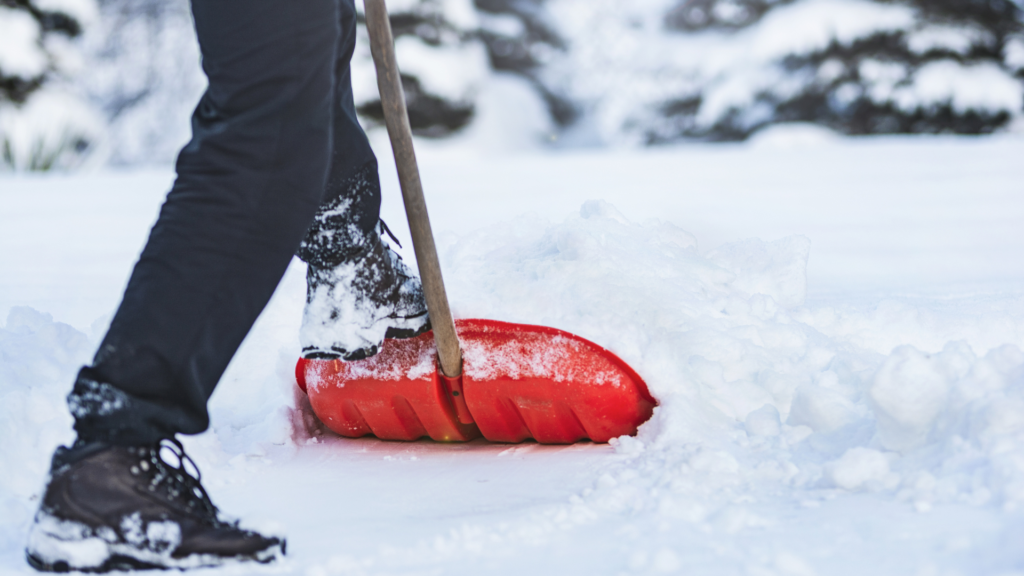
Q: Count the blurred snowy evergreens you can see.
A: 3